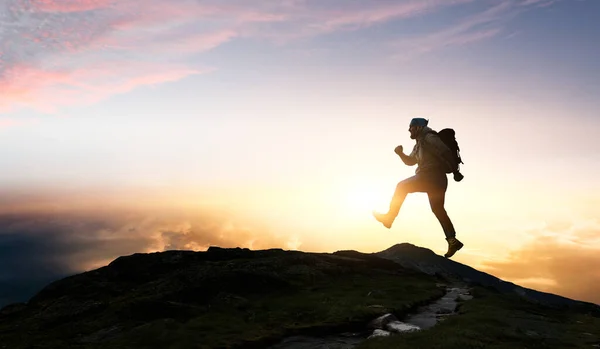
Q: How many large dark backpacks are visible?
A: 1